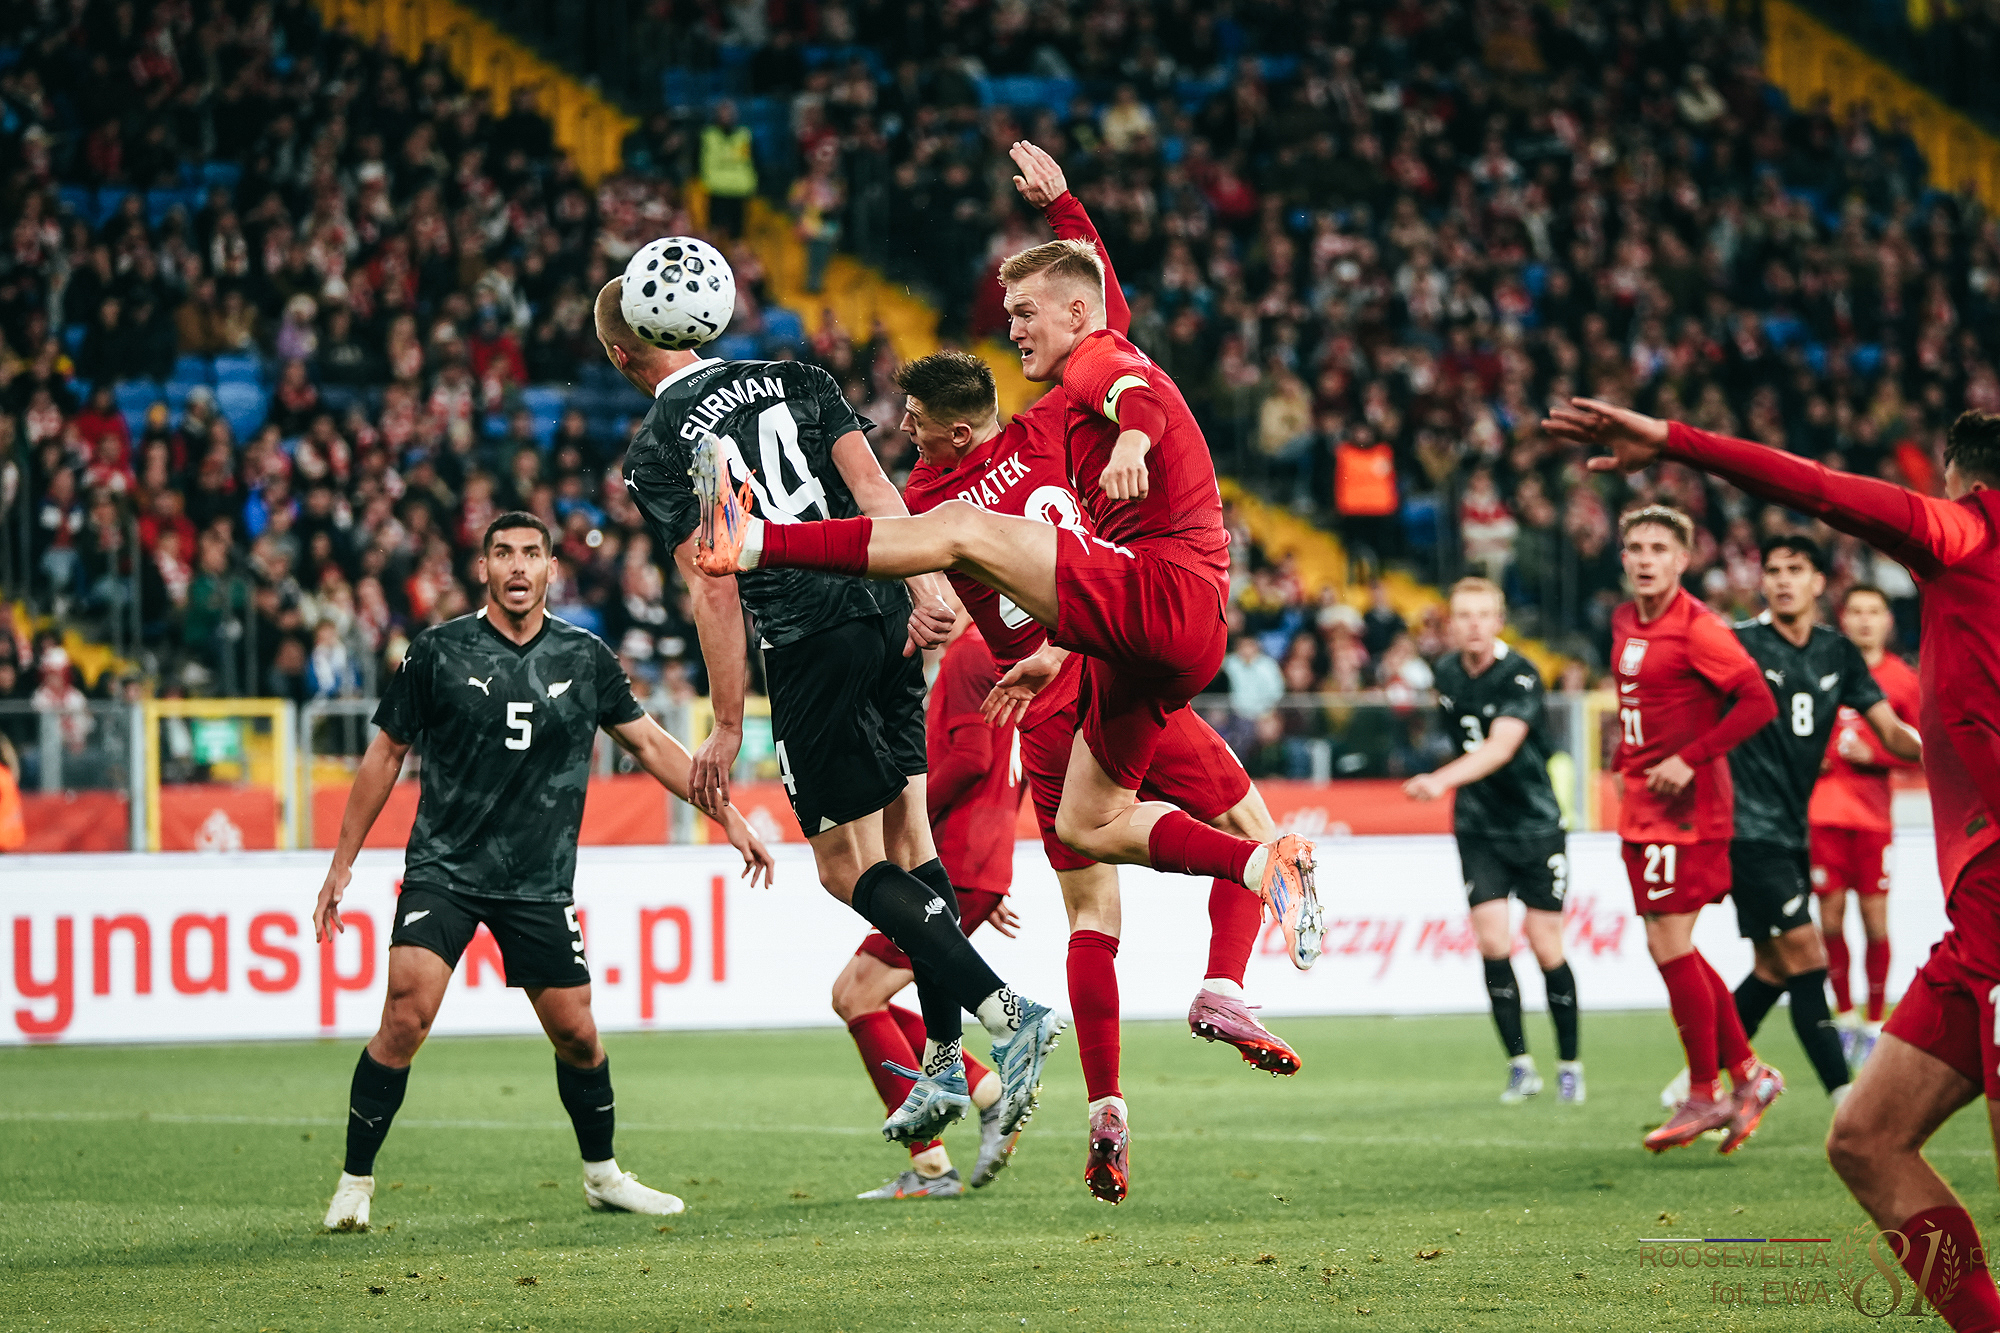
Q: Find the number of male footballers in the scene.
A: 10